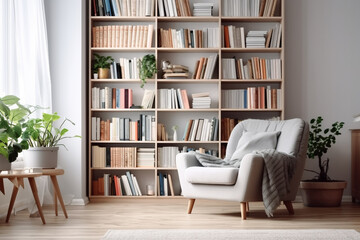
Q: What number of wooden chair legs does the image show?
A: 4